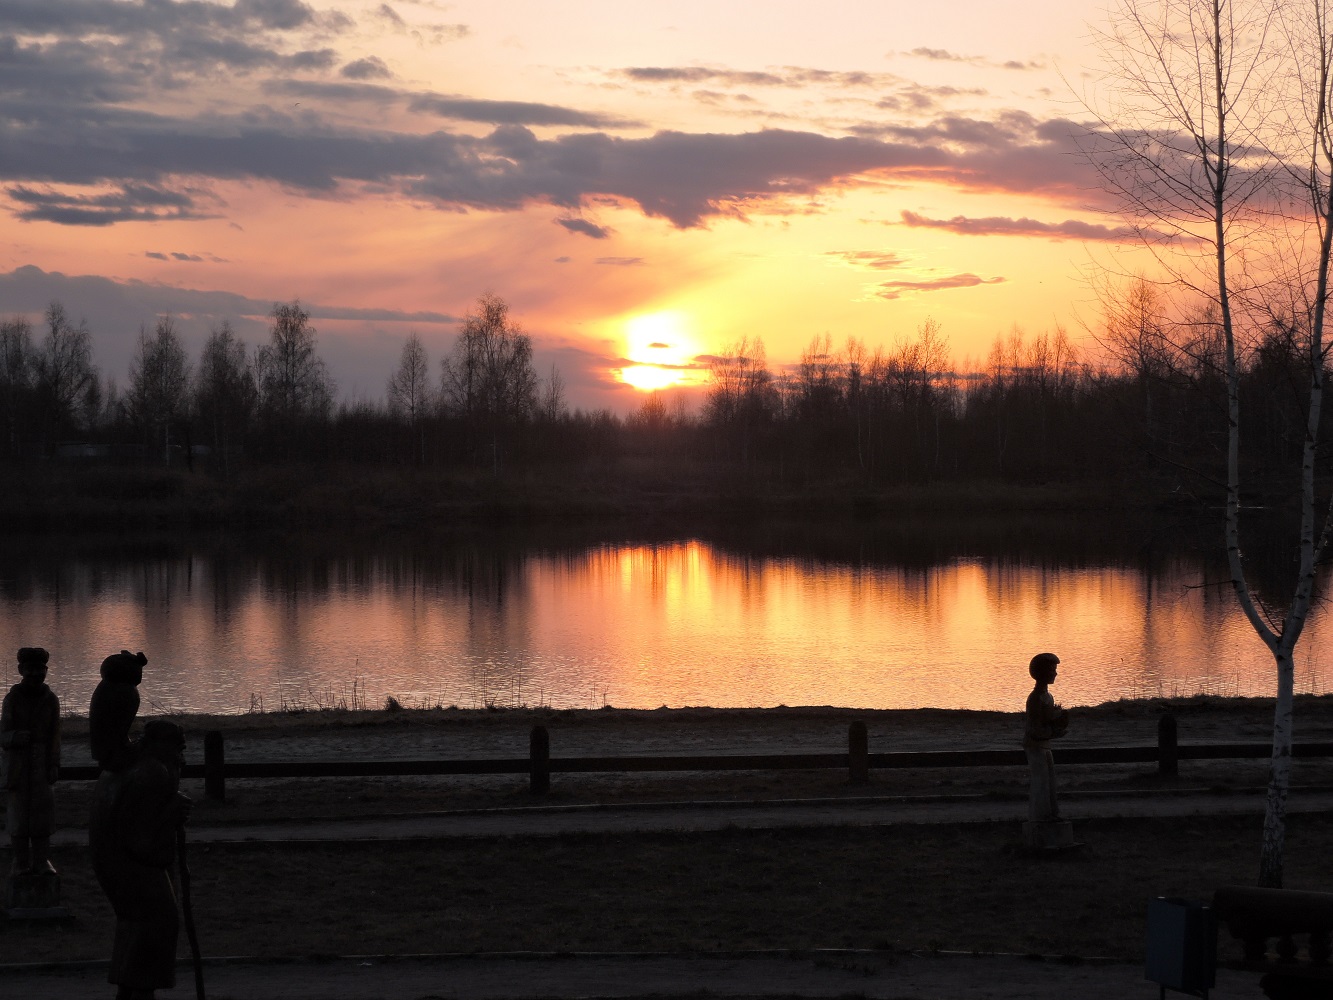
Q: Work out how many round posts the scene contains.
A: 4